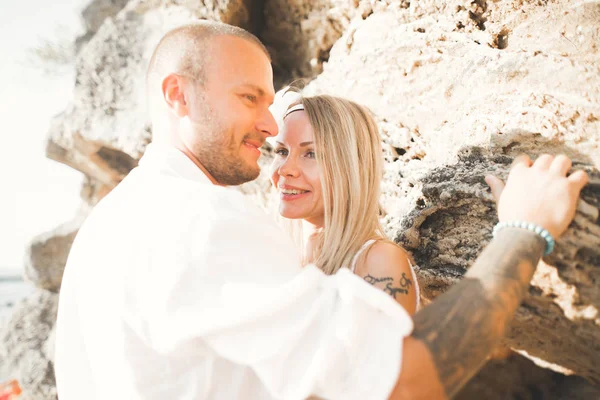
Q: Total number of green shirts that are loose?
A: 0